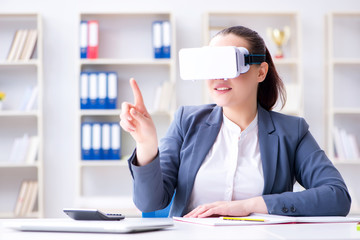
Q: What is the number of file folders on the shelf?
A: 12